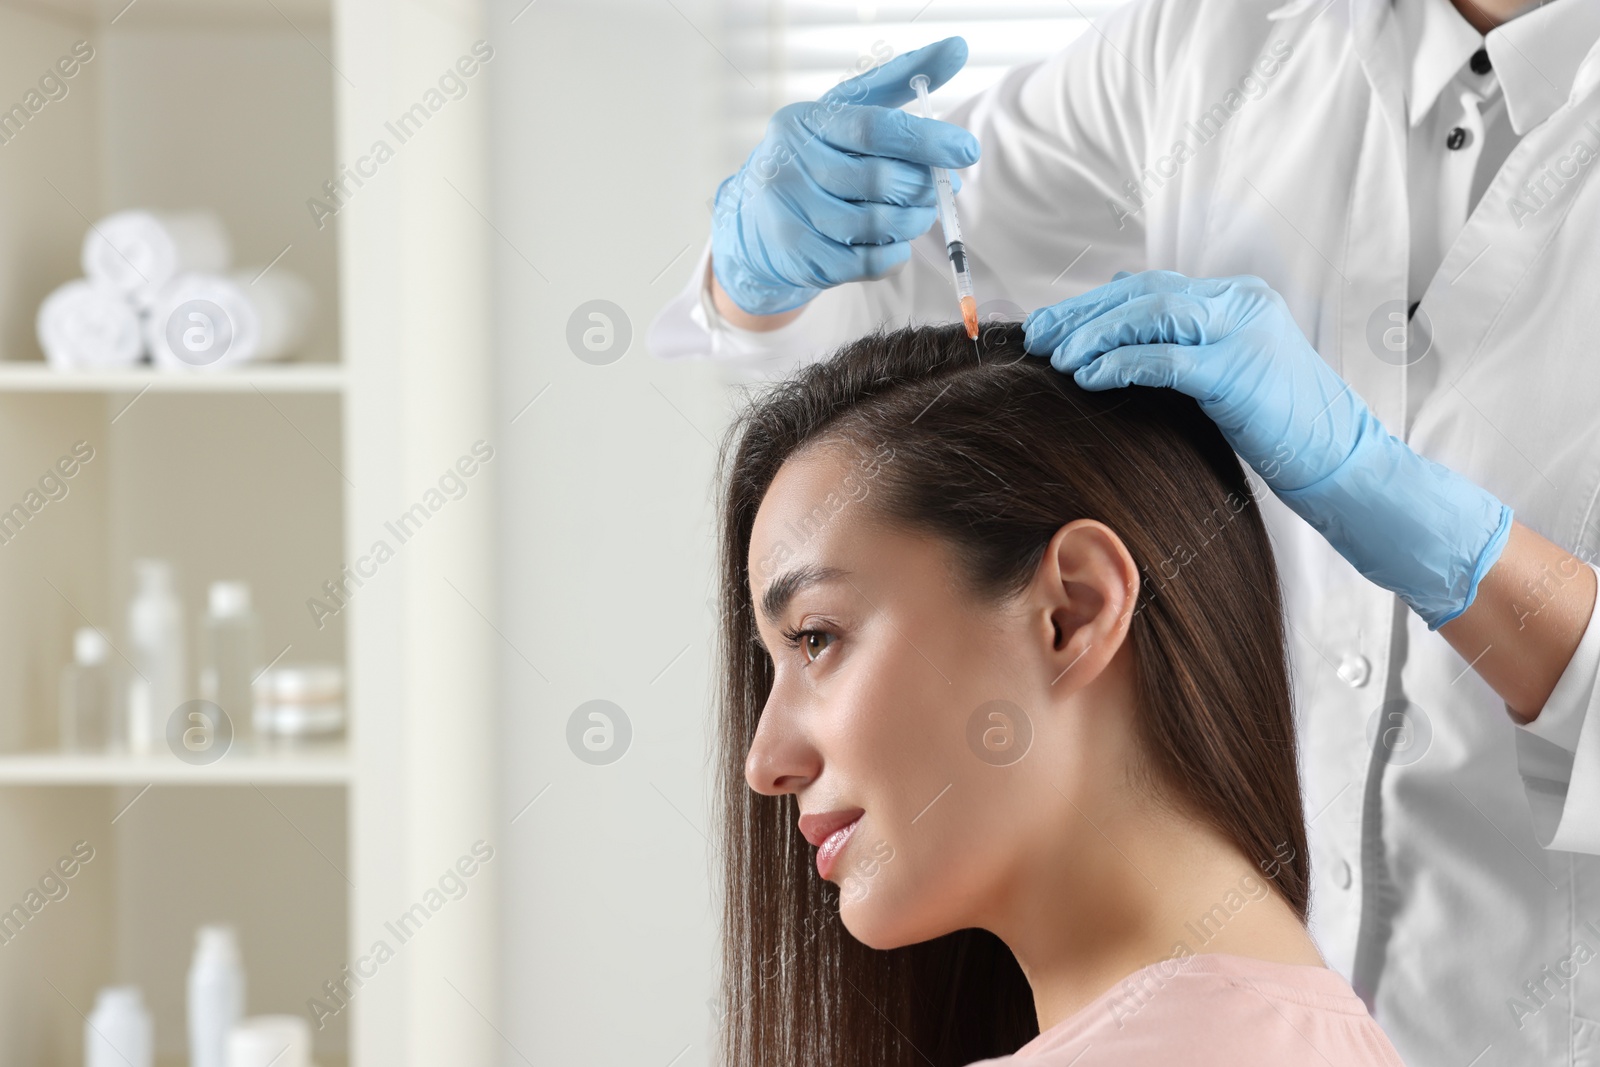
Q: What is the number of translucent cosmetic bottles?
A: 2